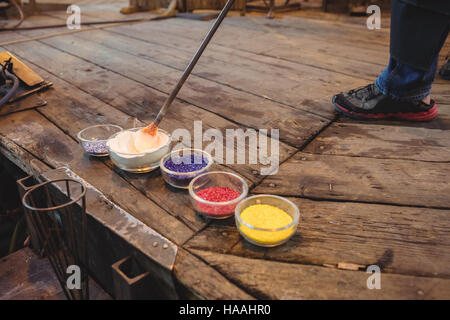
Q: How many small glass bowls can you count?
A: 5